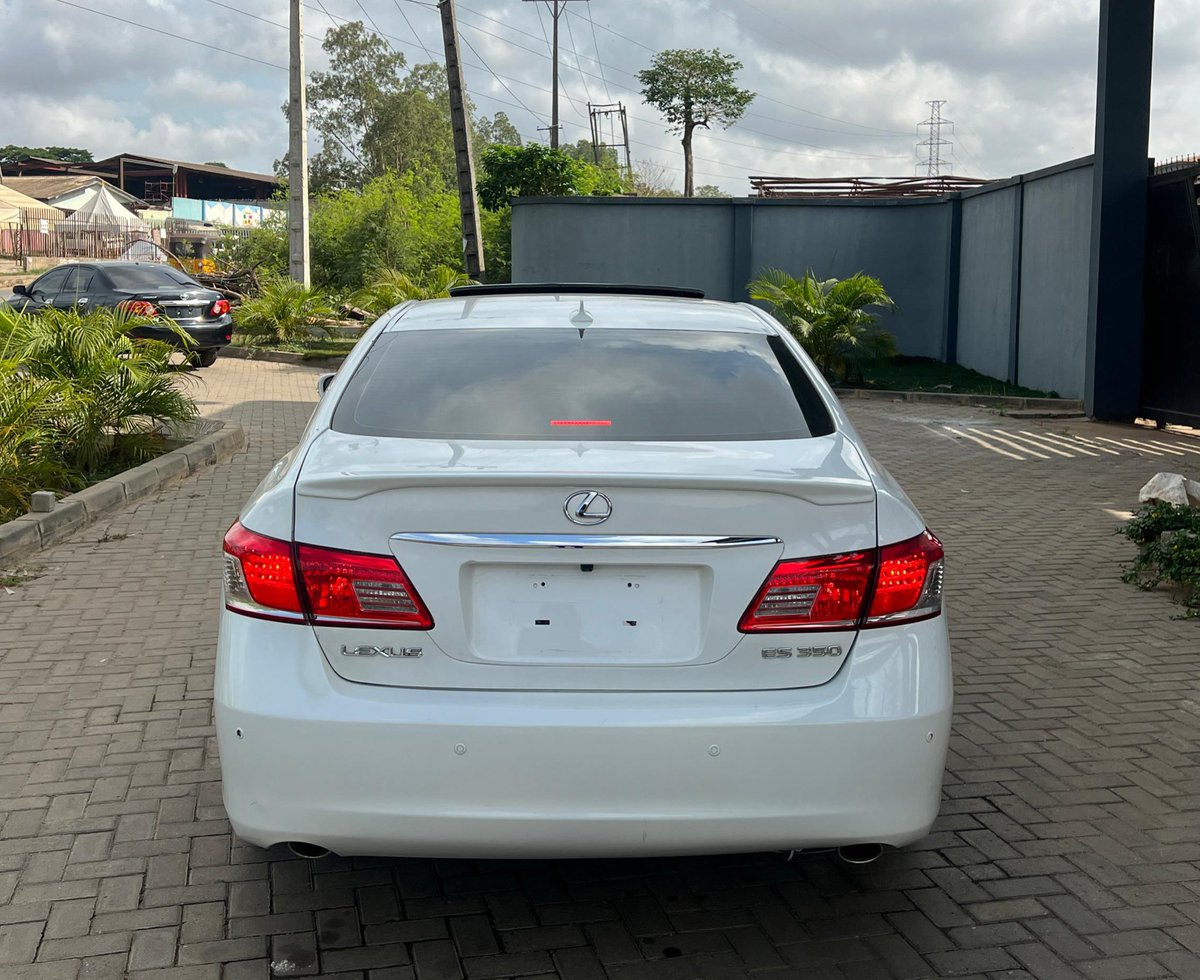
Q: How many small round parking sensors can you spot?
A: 4